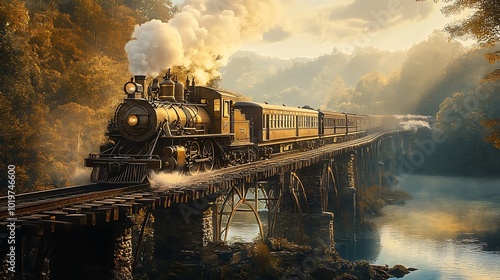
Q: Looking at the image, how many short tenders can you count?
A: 1